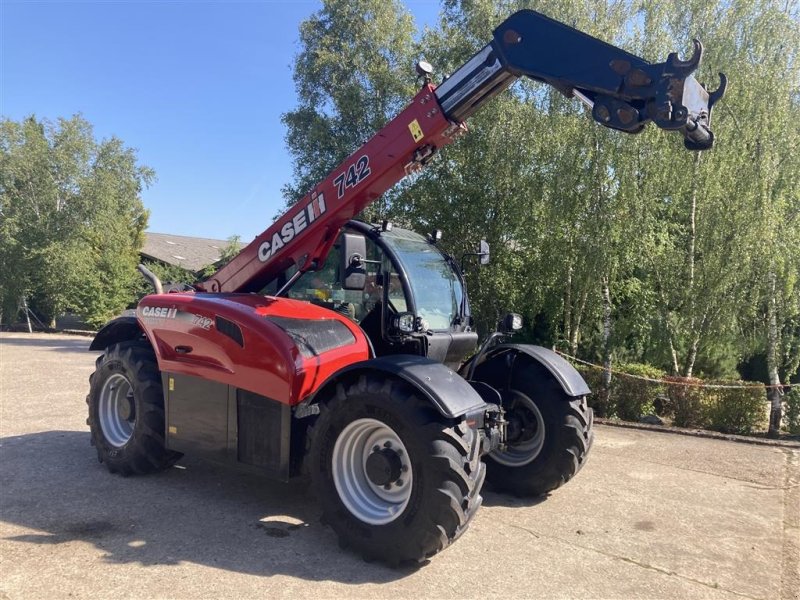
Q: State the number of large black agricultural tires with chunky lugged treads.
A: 3